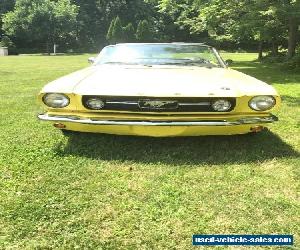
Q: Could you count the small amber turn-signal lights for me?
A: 2